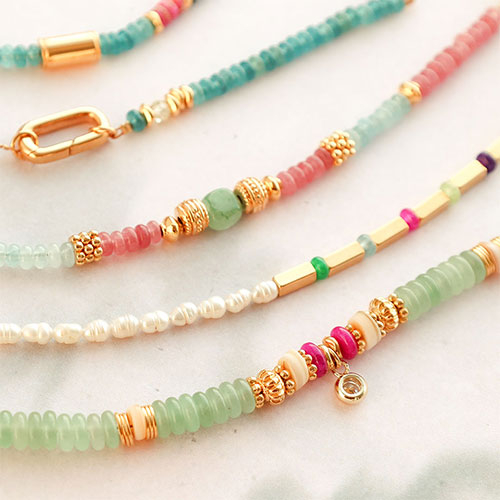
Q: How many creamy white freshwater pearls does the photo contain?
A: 10